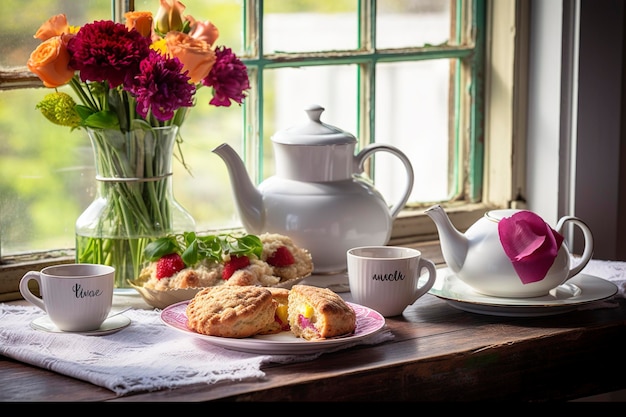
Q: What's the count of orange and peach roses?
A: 6